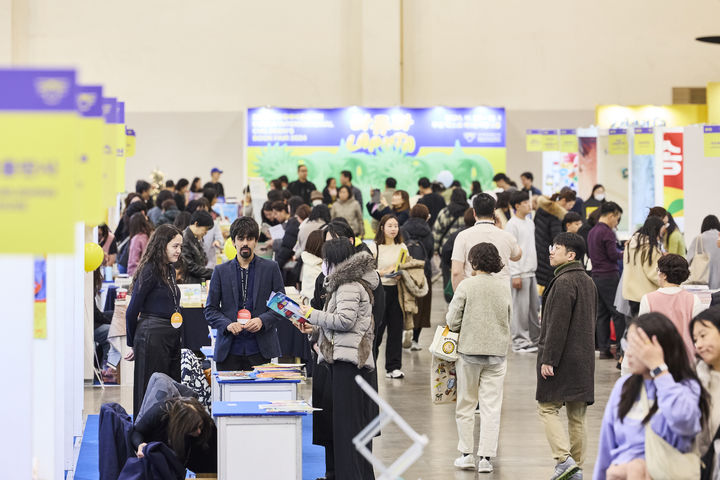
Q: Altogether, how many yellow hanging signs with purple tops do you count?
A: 11